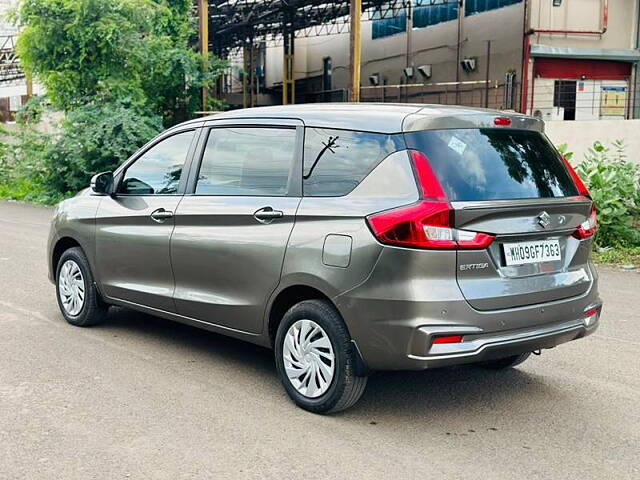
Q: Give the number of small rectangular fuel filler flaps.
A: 1